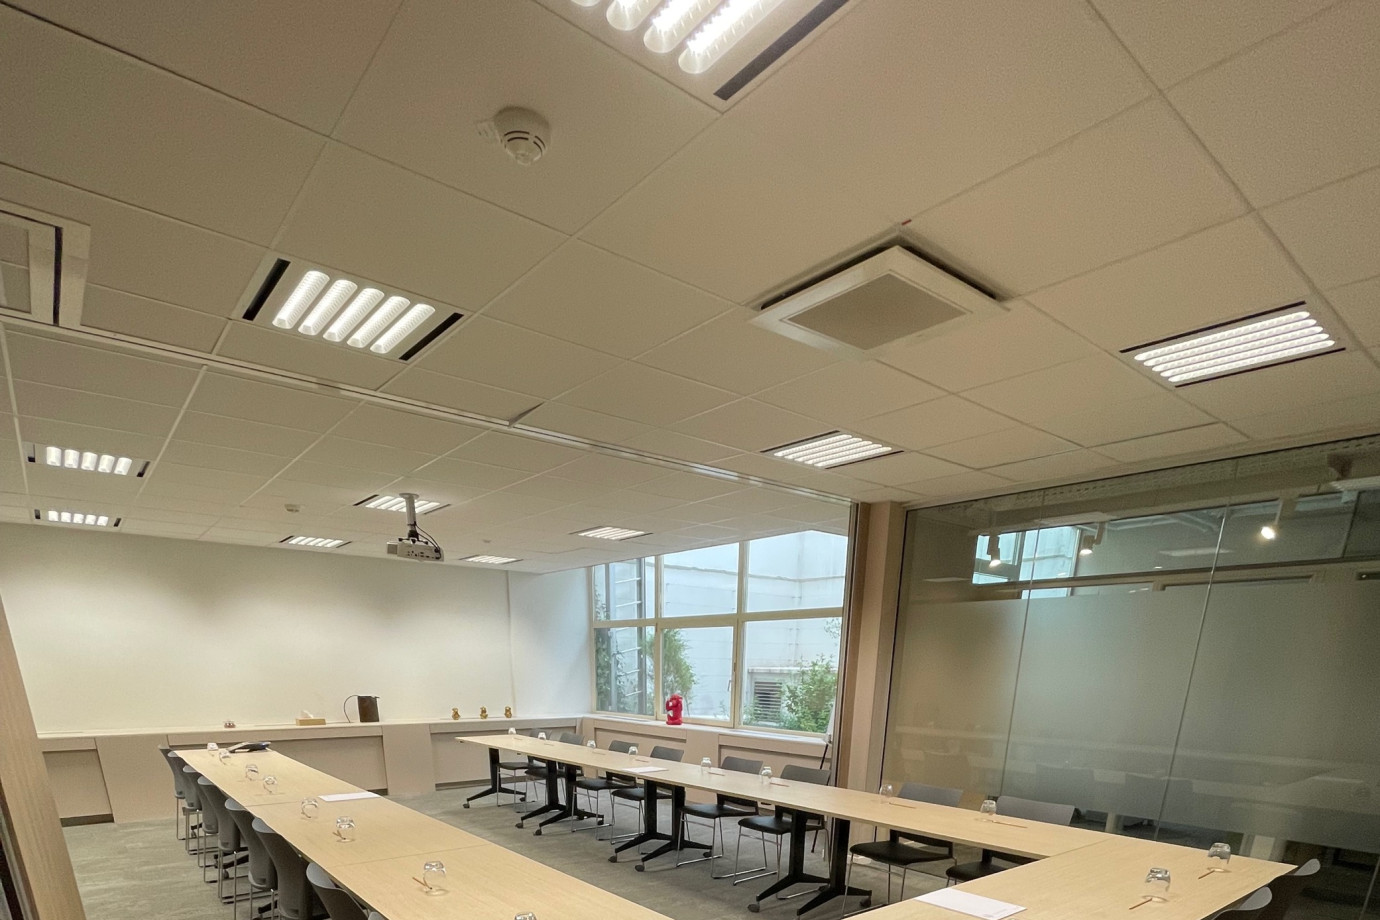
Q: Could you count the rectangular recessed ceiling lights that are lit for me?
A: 10